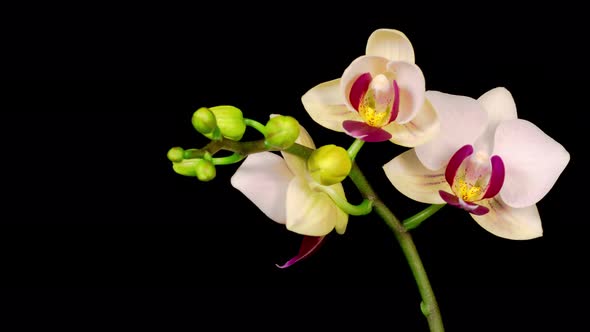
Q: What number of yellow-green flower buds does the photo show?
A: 7